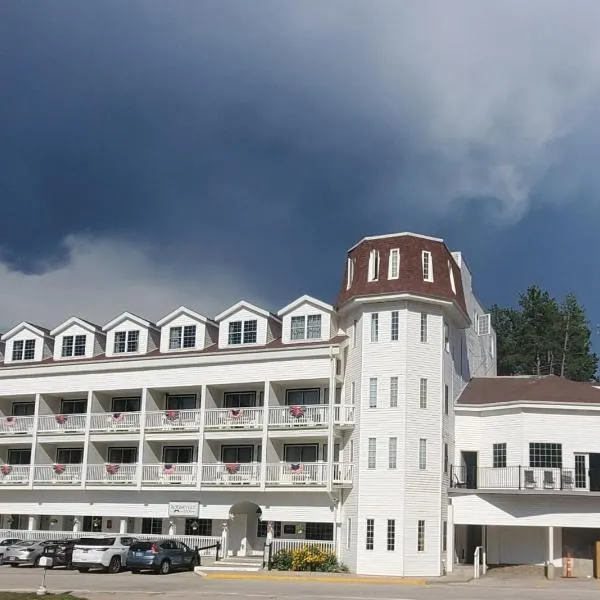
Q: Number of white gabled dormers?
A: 6